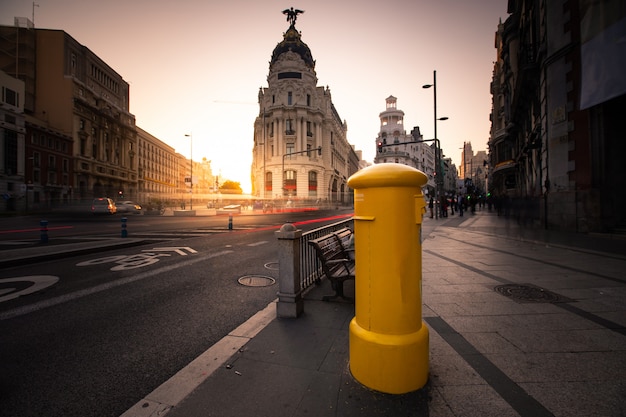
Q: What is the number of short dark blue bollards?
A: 3